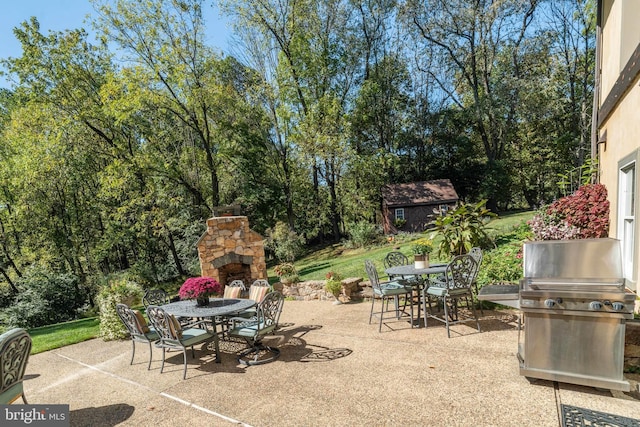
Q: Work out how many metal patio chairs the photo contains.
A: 11